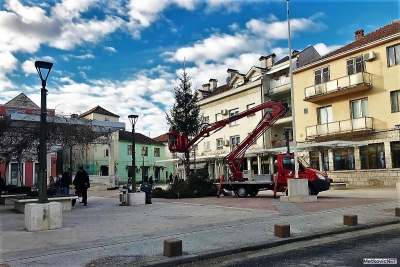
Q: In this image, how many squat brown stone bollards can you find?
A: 4